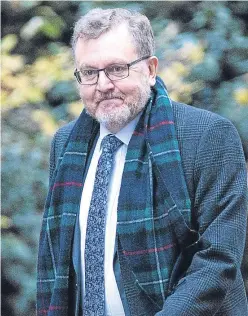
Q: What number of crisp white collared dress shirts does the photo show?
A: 1